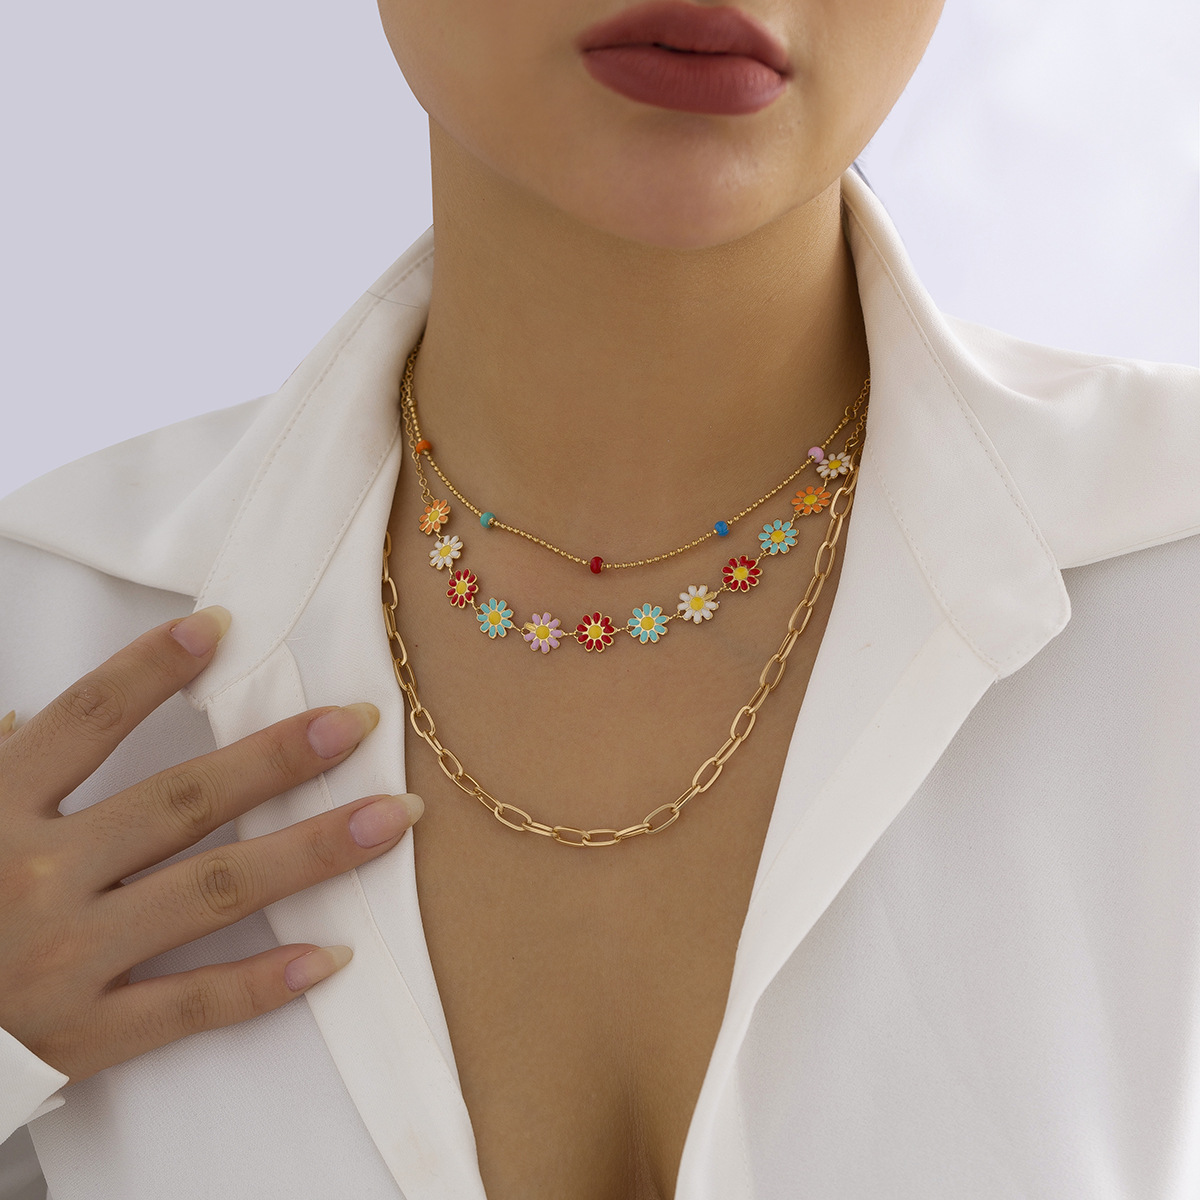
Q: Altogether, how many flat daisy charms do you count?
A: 12